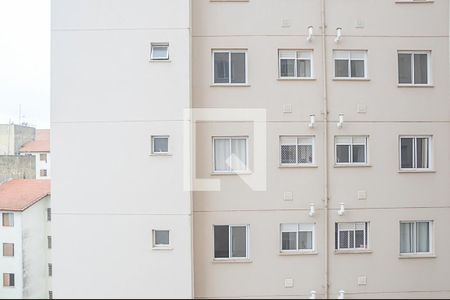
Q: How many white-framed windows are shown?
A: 15